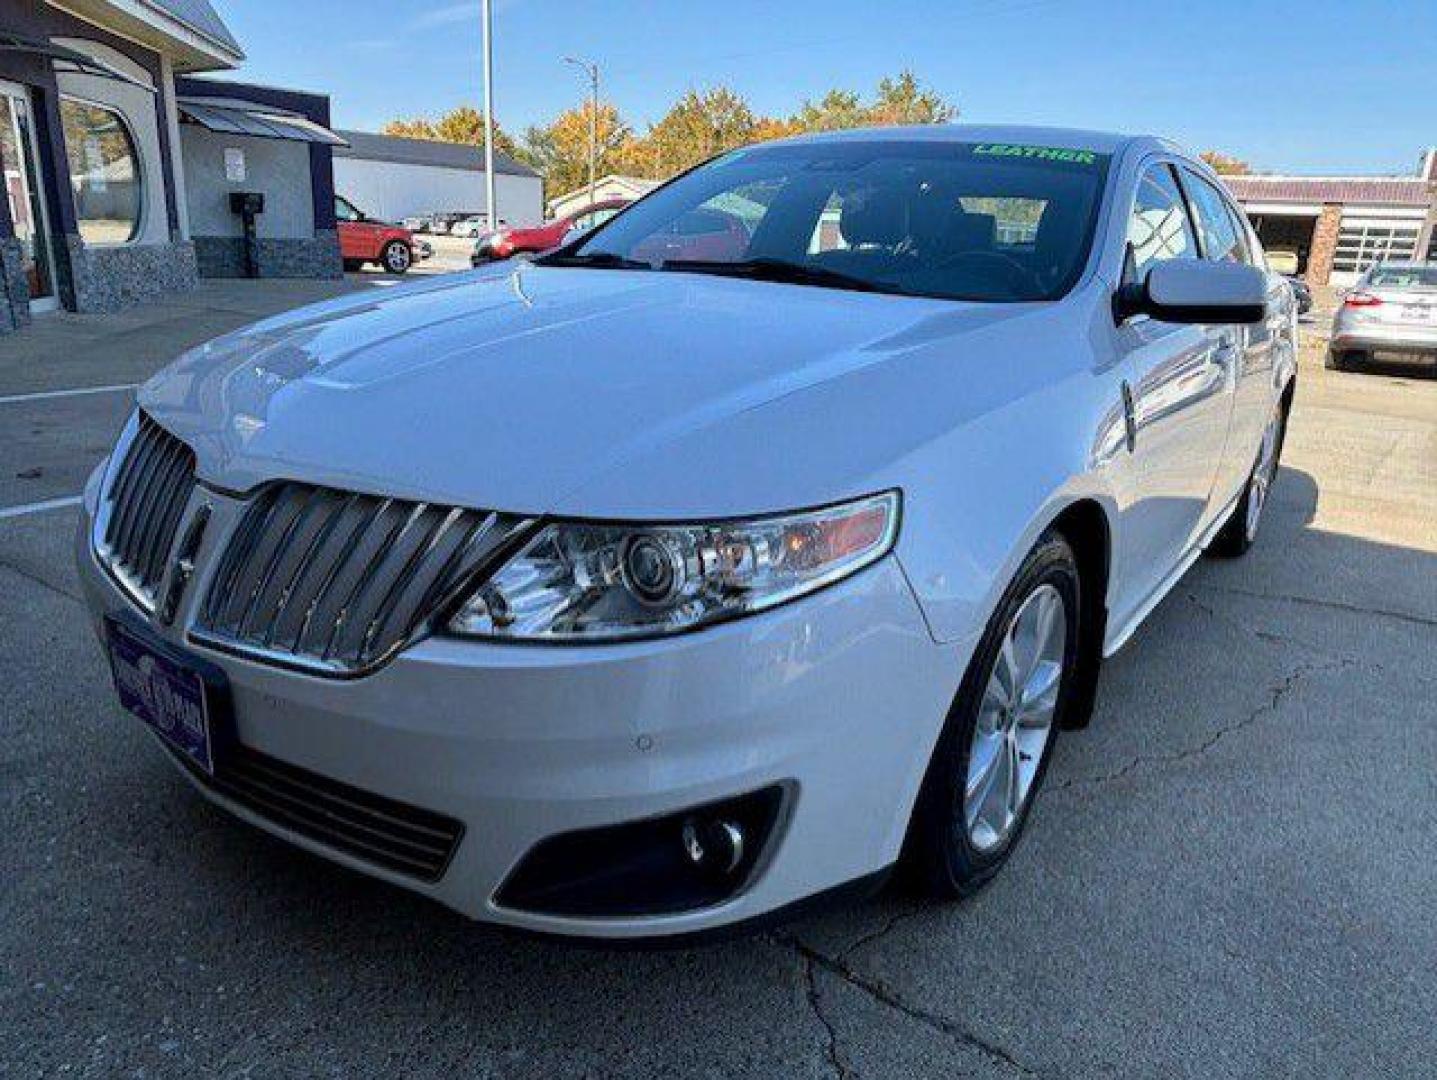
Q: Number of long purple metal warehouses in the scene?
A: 0